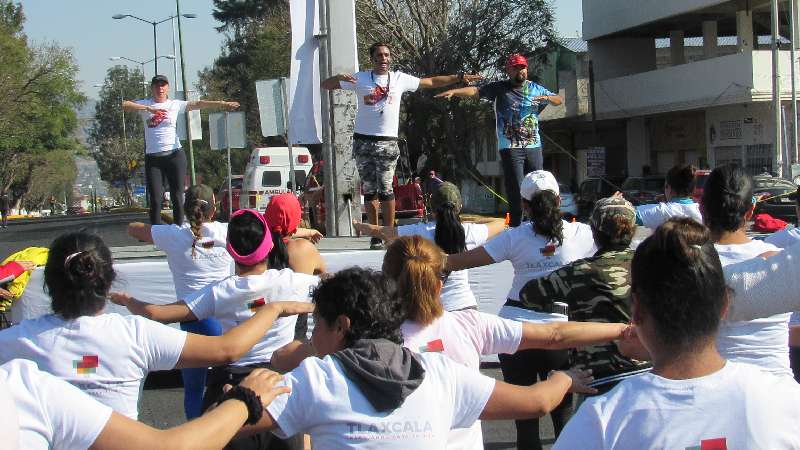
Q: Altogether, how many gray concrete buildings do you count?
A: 1